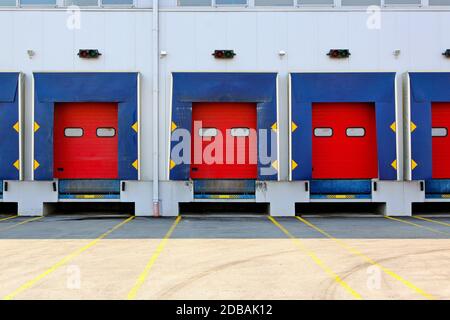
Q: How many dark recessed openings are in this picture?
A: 5